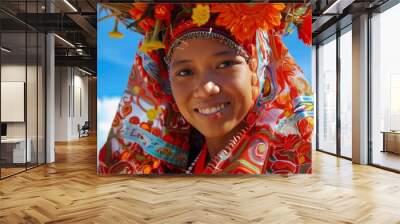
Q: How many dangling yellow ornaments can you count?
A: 2